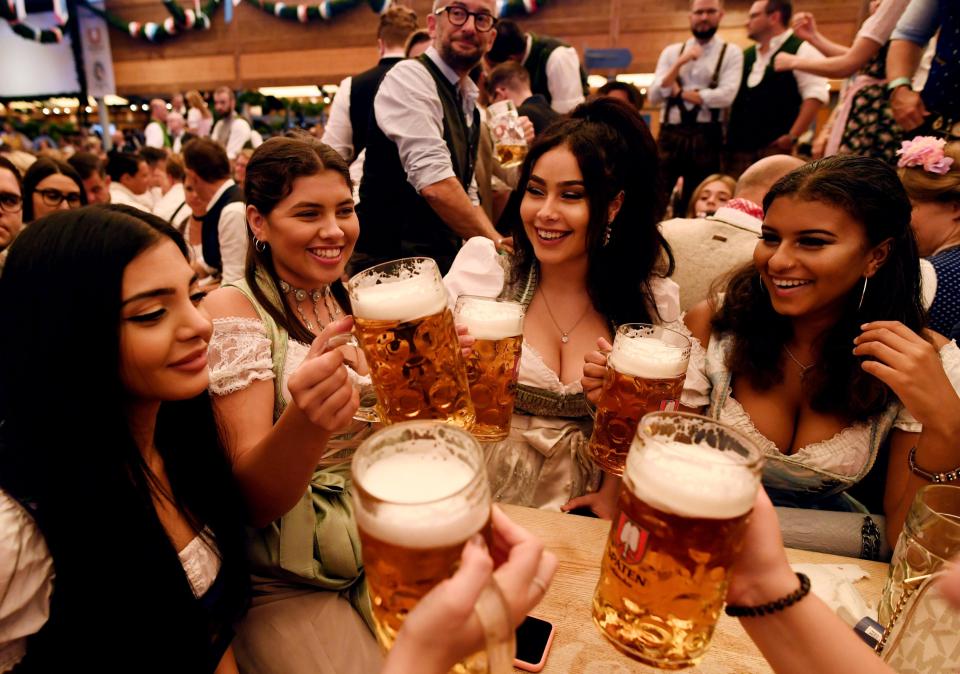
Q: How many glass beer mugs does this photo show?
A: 7